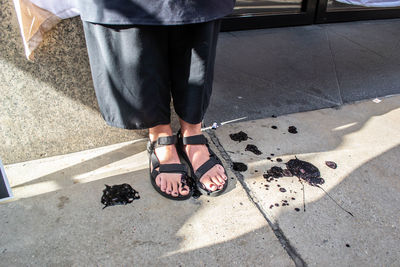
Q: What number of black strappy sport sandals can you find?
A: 2